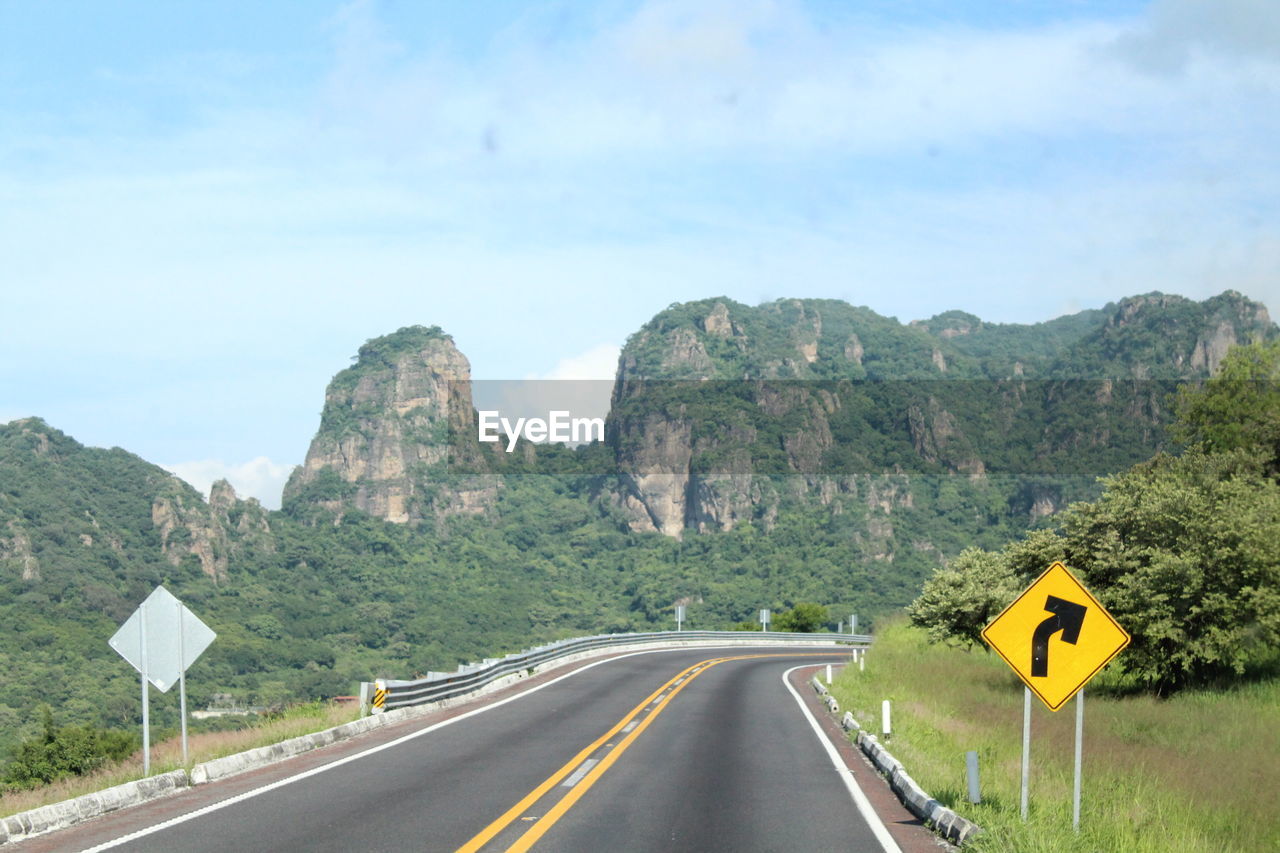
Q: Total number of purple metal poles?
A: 0